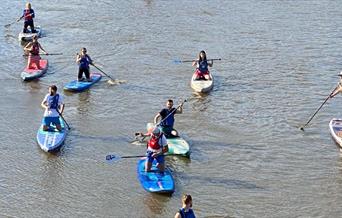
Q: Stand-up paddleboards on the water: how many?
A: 8